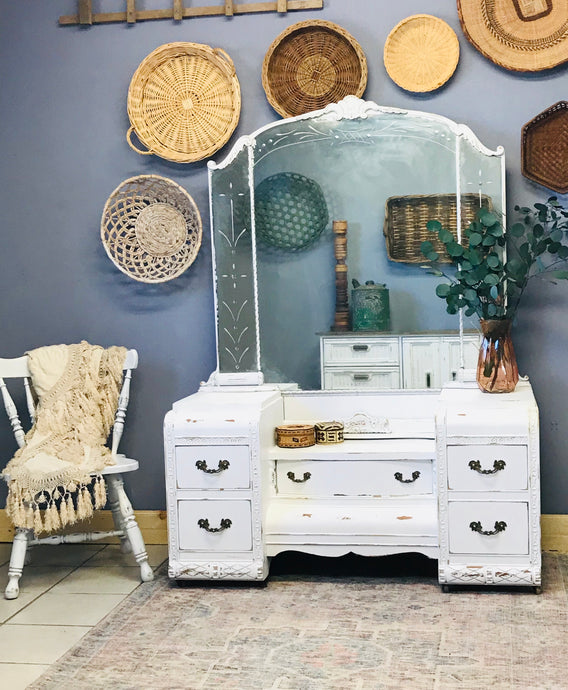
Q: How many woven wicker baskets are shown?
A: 8